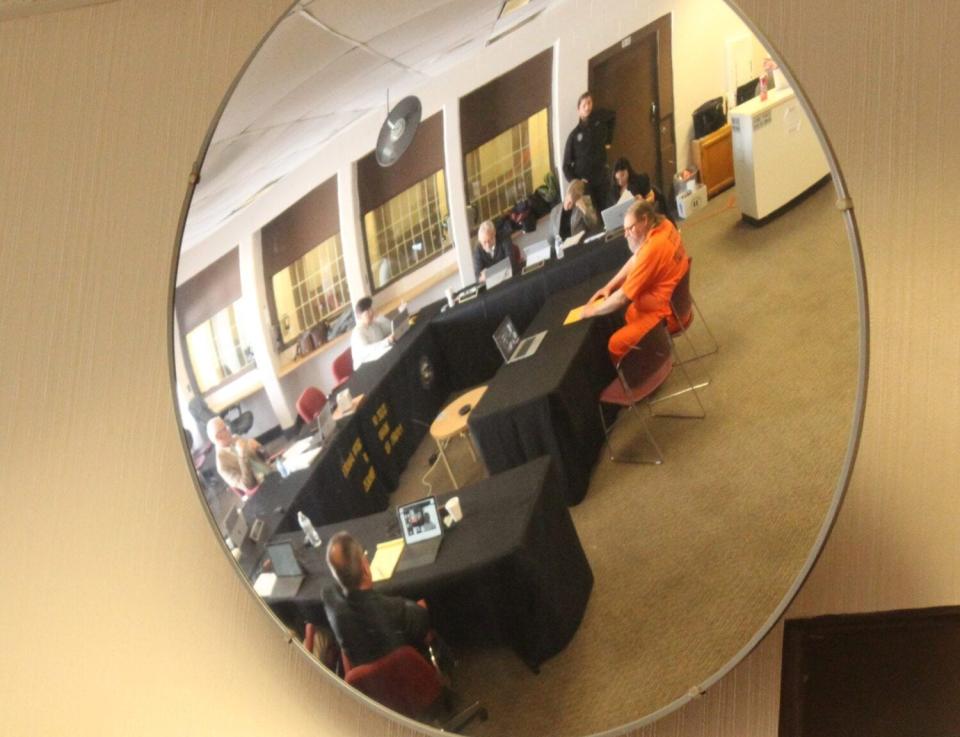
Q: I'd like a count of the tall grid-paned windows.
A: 4